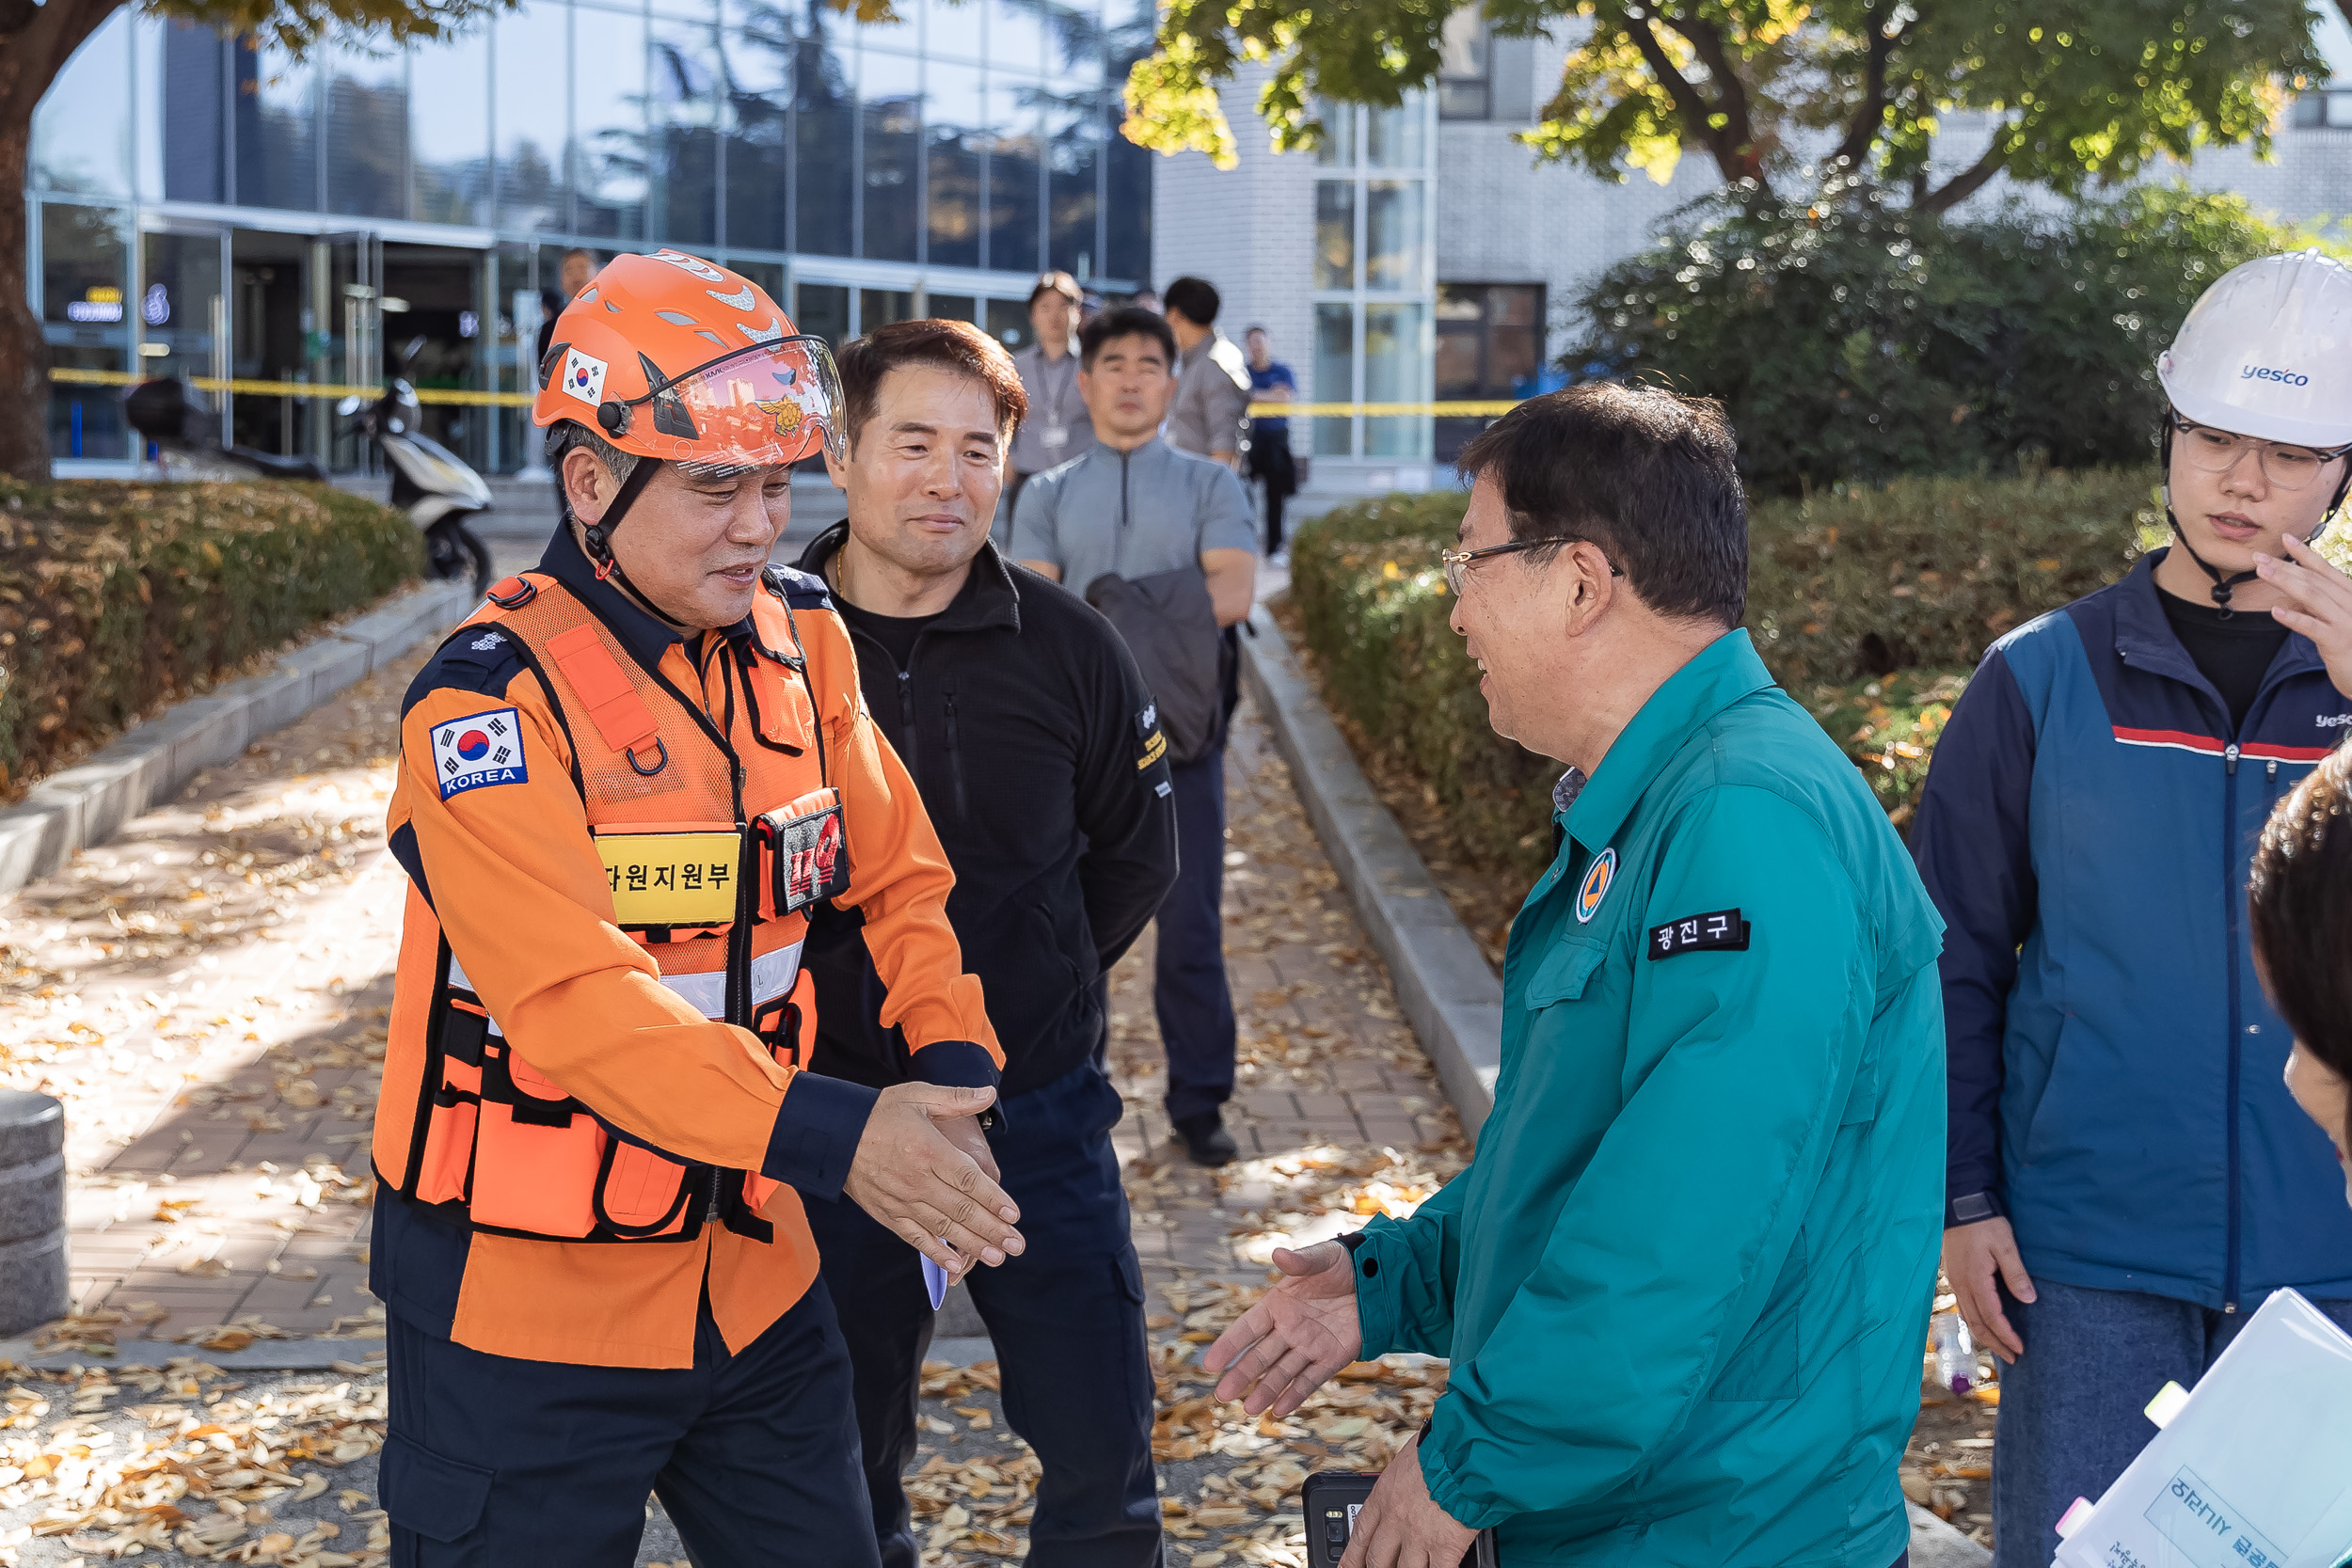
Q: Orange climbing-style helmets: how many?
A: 1